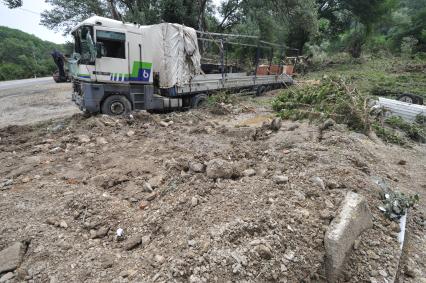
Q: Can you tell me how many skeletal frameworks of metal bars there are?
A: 1